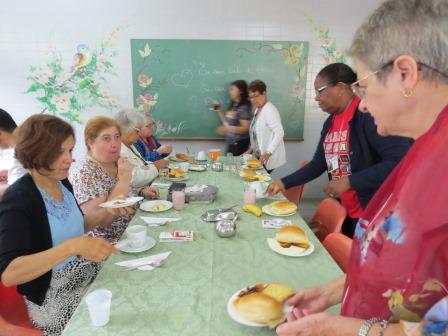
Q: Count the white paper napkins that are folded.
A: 2